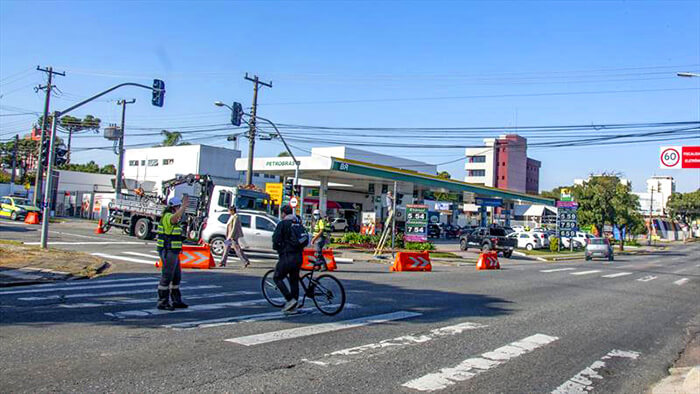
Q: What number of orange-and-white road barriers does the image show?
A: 5